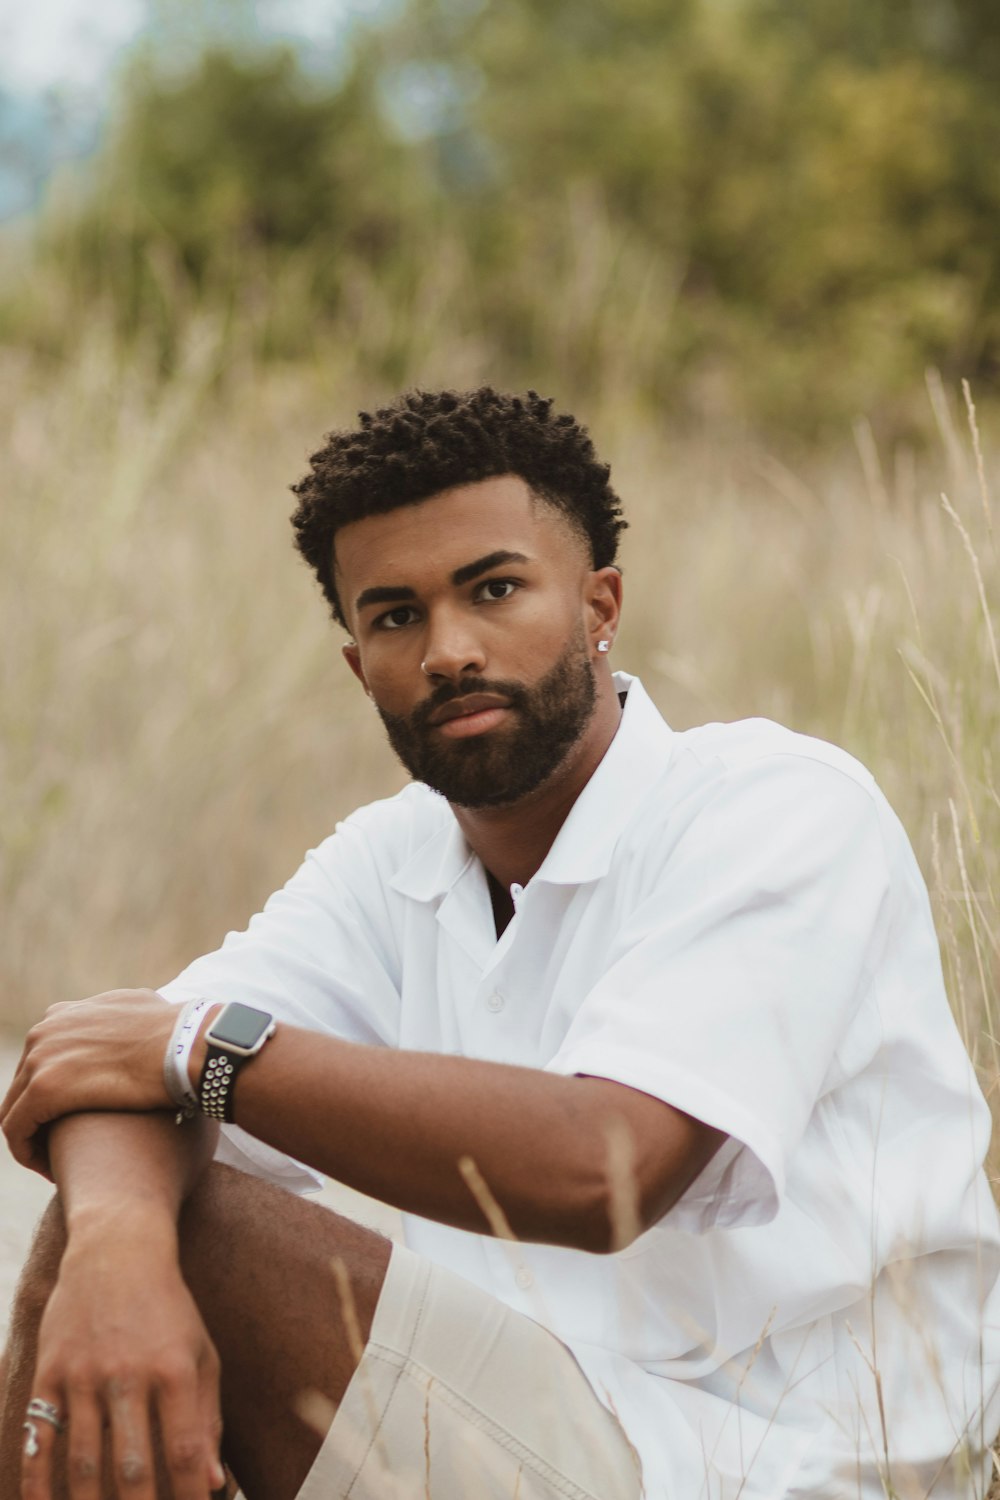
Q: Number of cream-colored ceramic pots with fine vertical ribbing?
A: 0